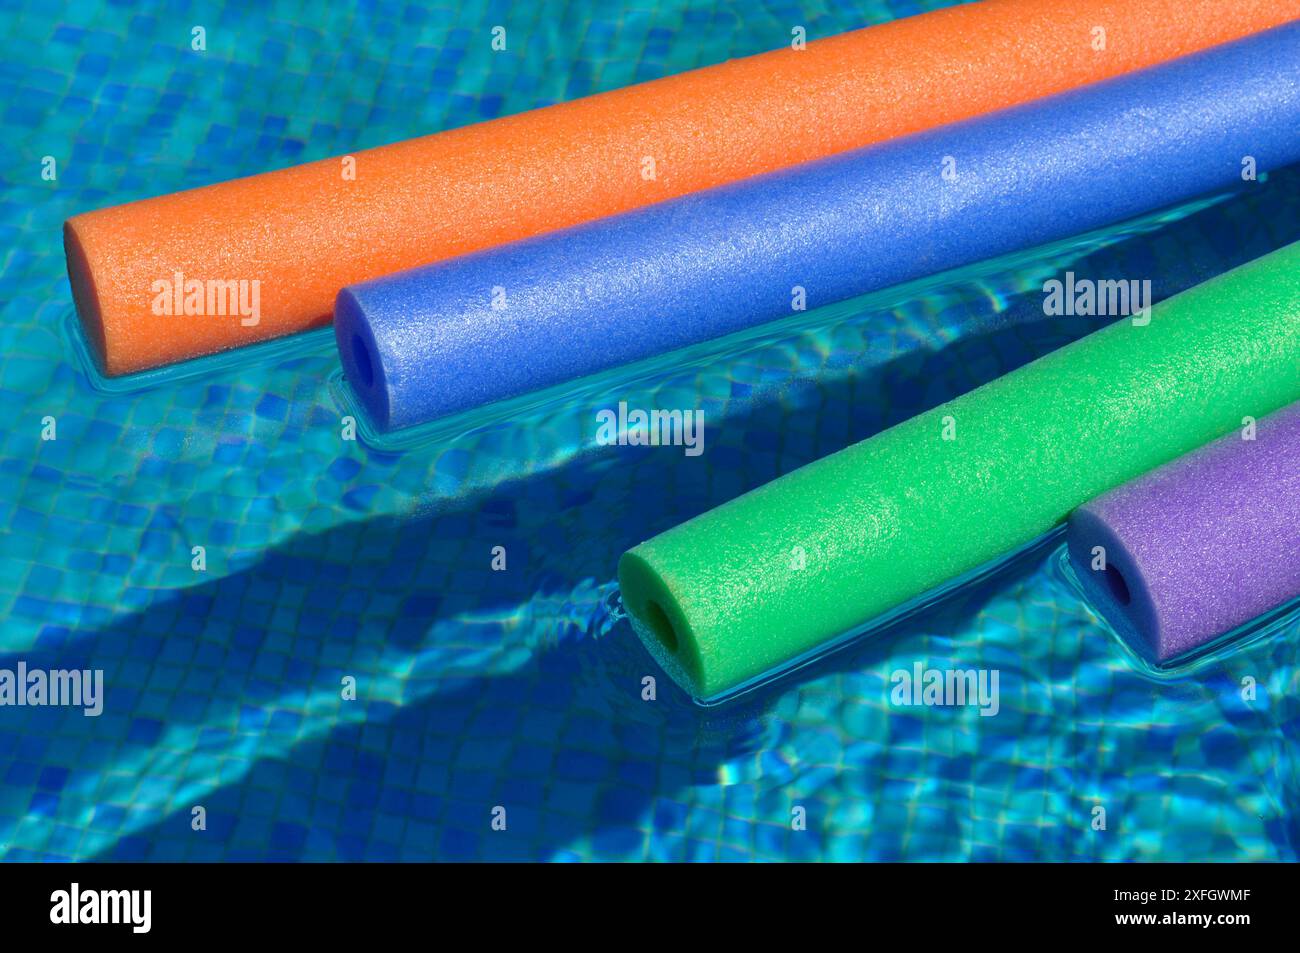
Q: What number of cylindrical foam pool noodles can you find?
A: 4